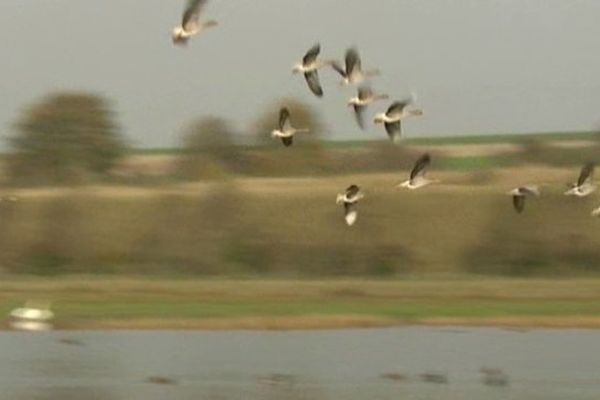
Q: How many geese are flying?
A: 11